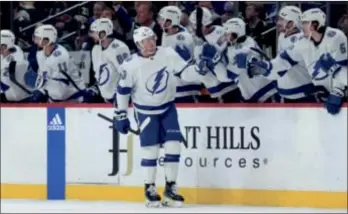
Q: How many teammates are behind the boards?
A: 8